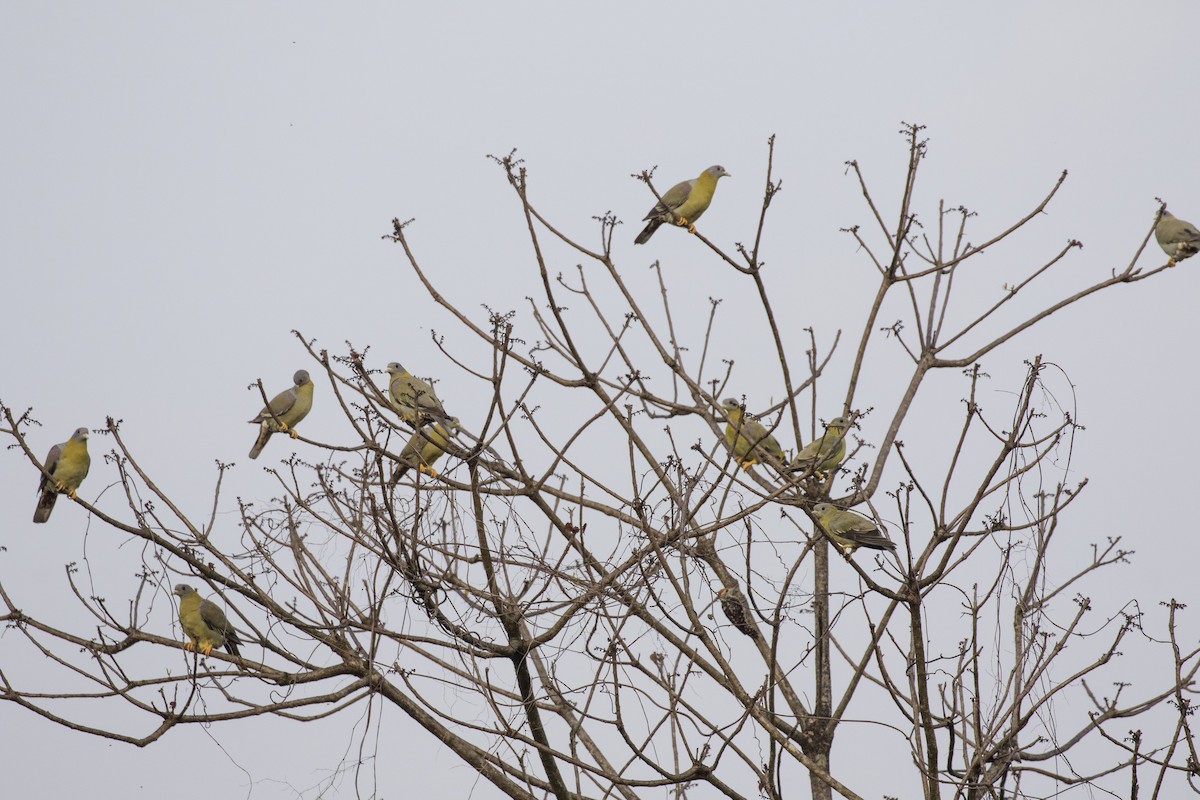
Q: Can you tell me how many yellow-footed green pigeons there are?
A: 10